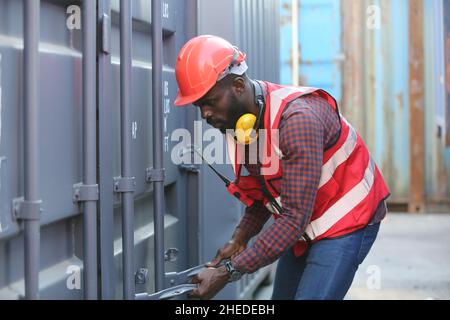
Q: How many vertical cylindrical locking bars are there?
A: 4